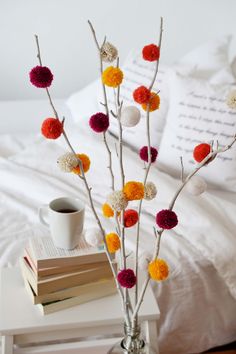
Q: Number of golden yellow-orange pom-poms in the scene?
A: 7